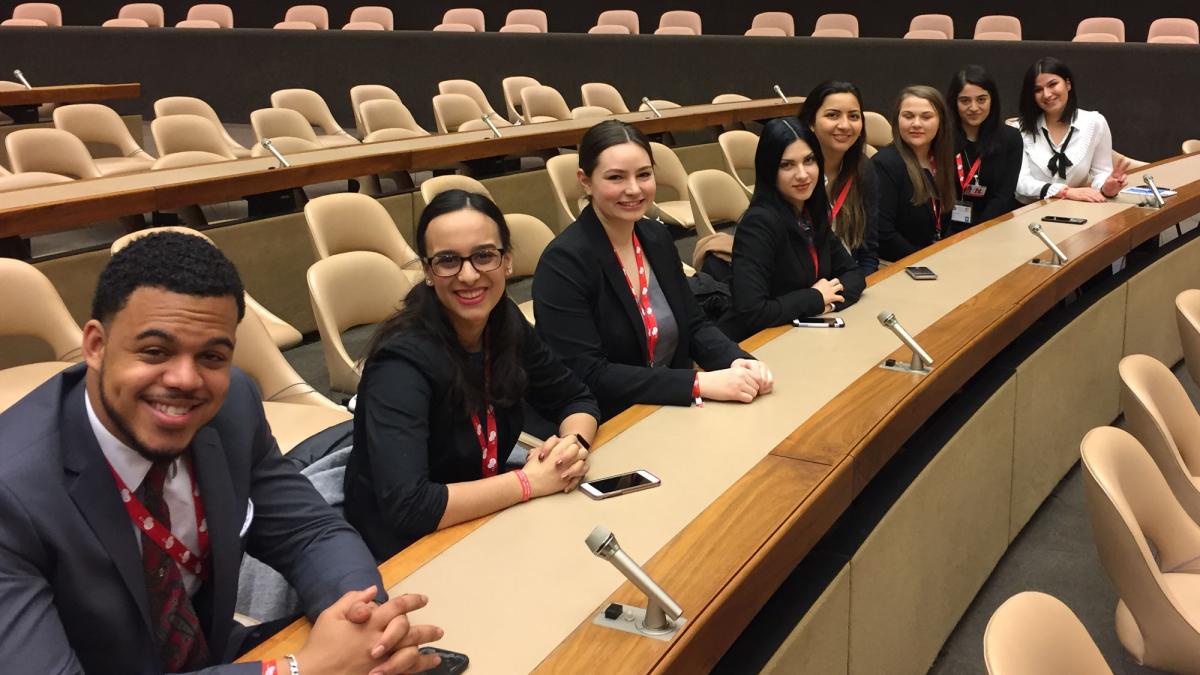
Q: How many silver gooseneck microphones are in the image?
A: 9